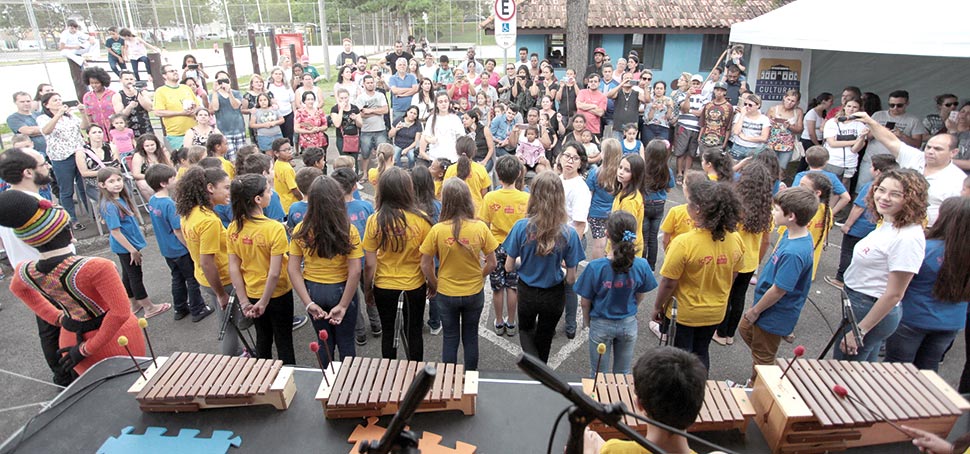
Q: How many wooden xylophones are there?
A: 4